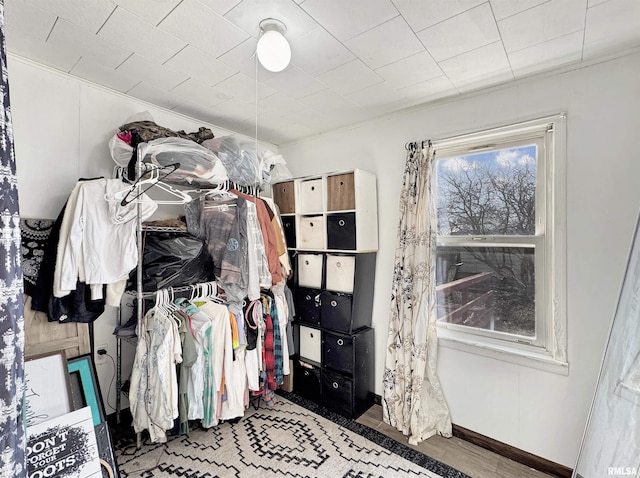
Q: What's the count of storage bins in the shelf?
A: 14